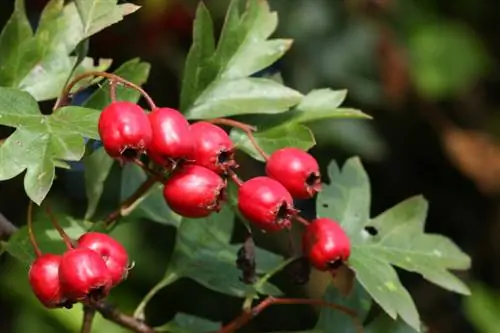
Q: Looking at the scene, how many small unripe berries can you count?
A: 0